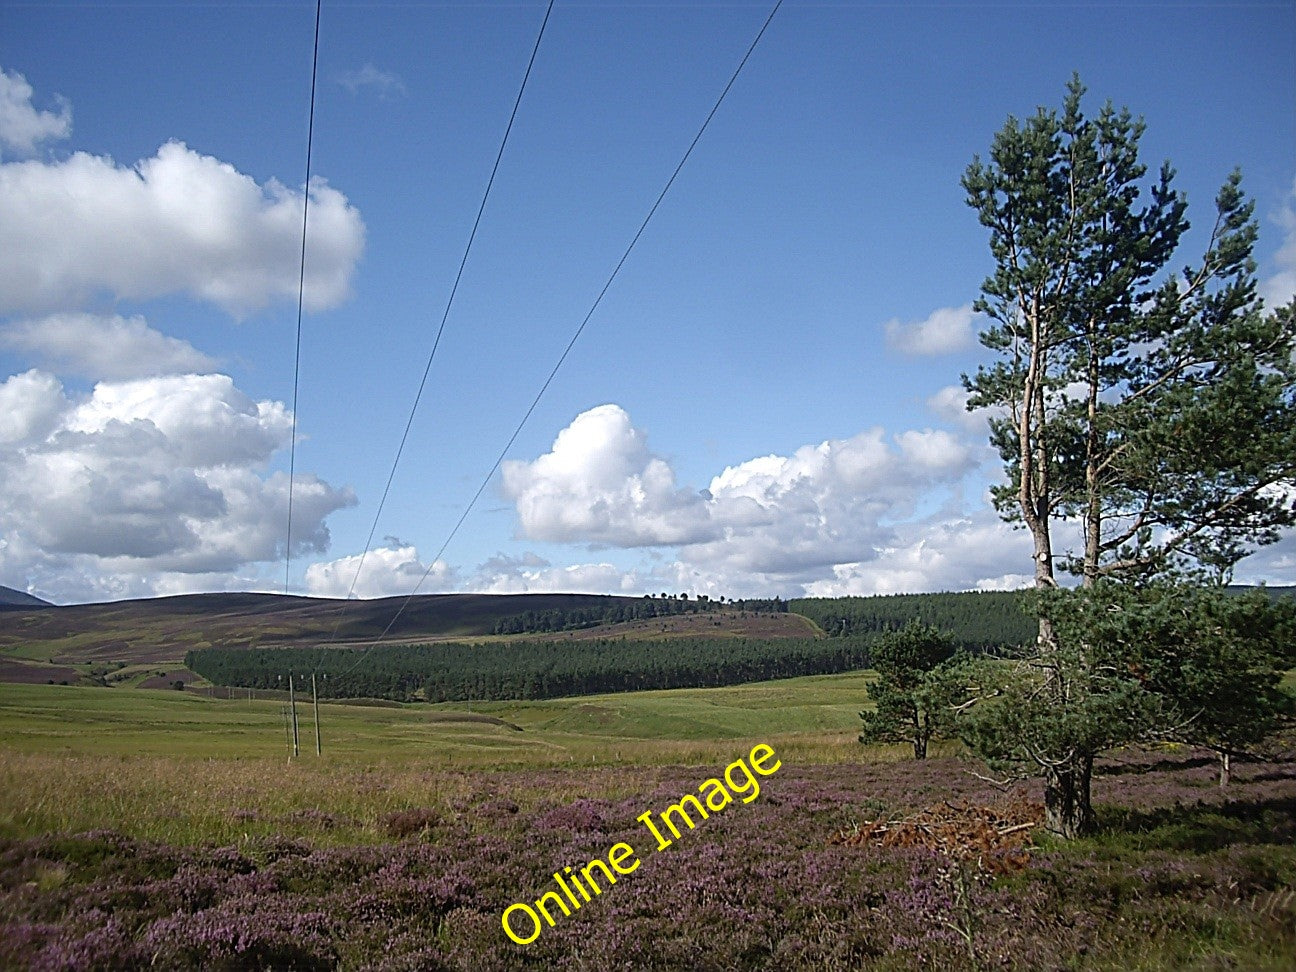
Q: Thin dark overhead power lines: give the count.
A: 3